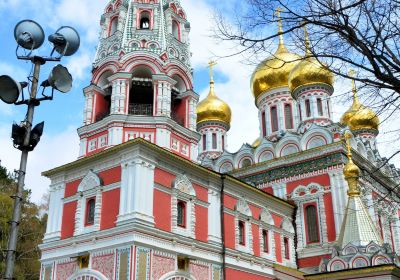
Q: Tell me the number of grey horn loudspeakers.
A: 4